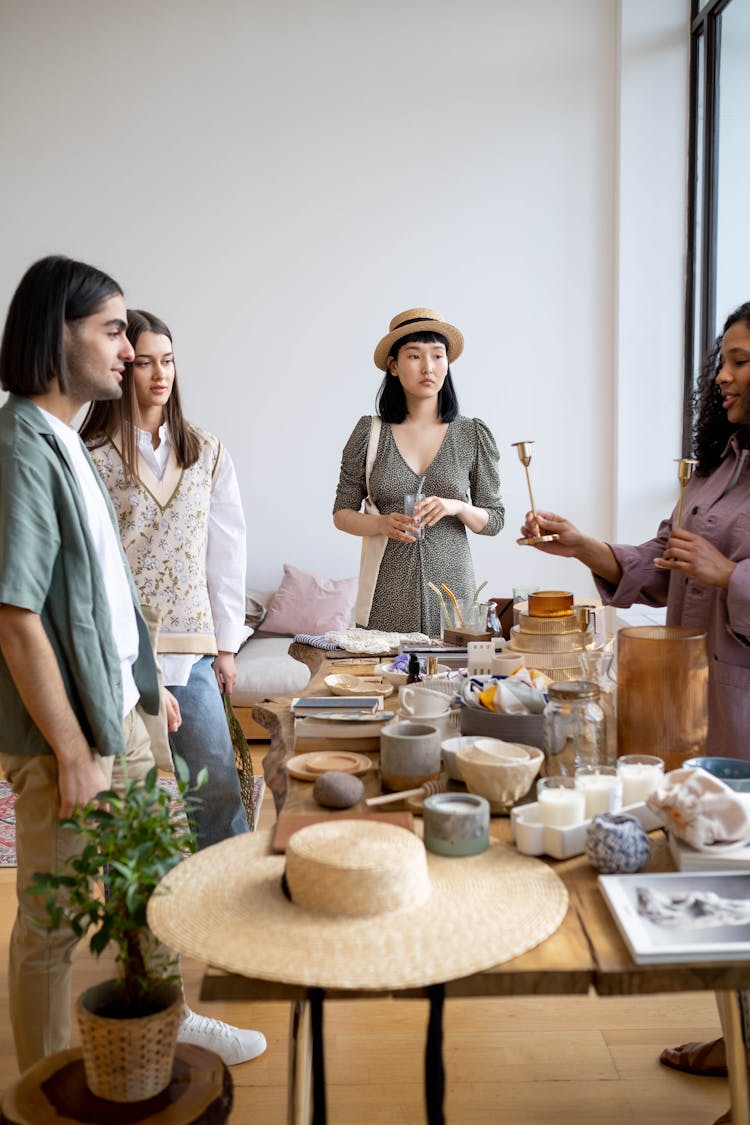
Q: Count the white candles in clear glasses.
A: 3